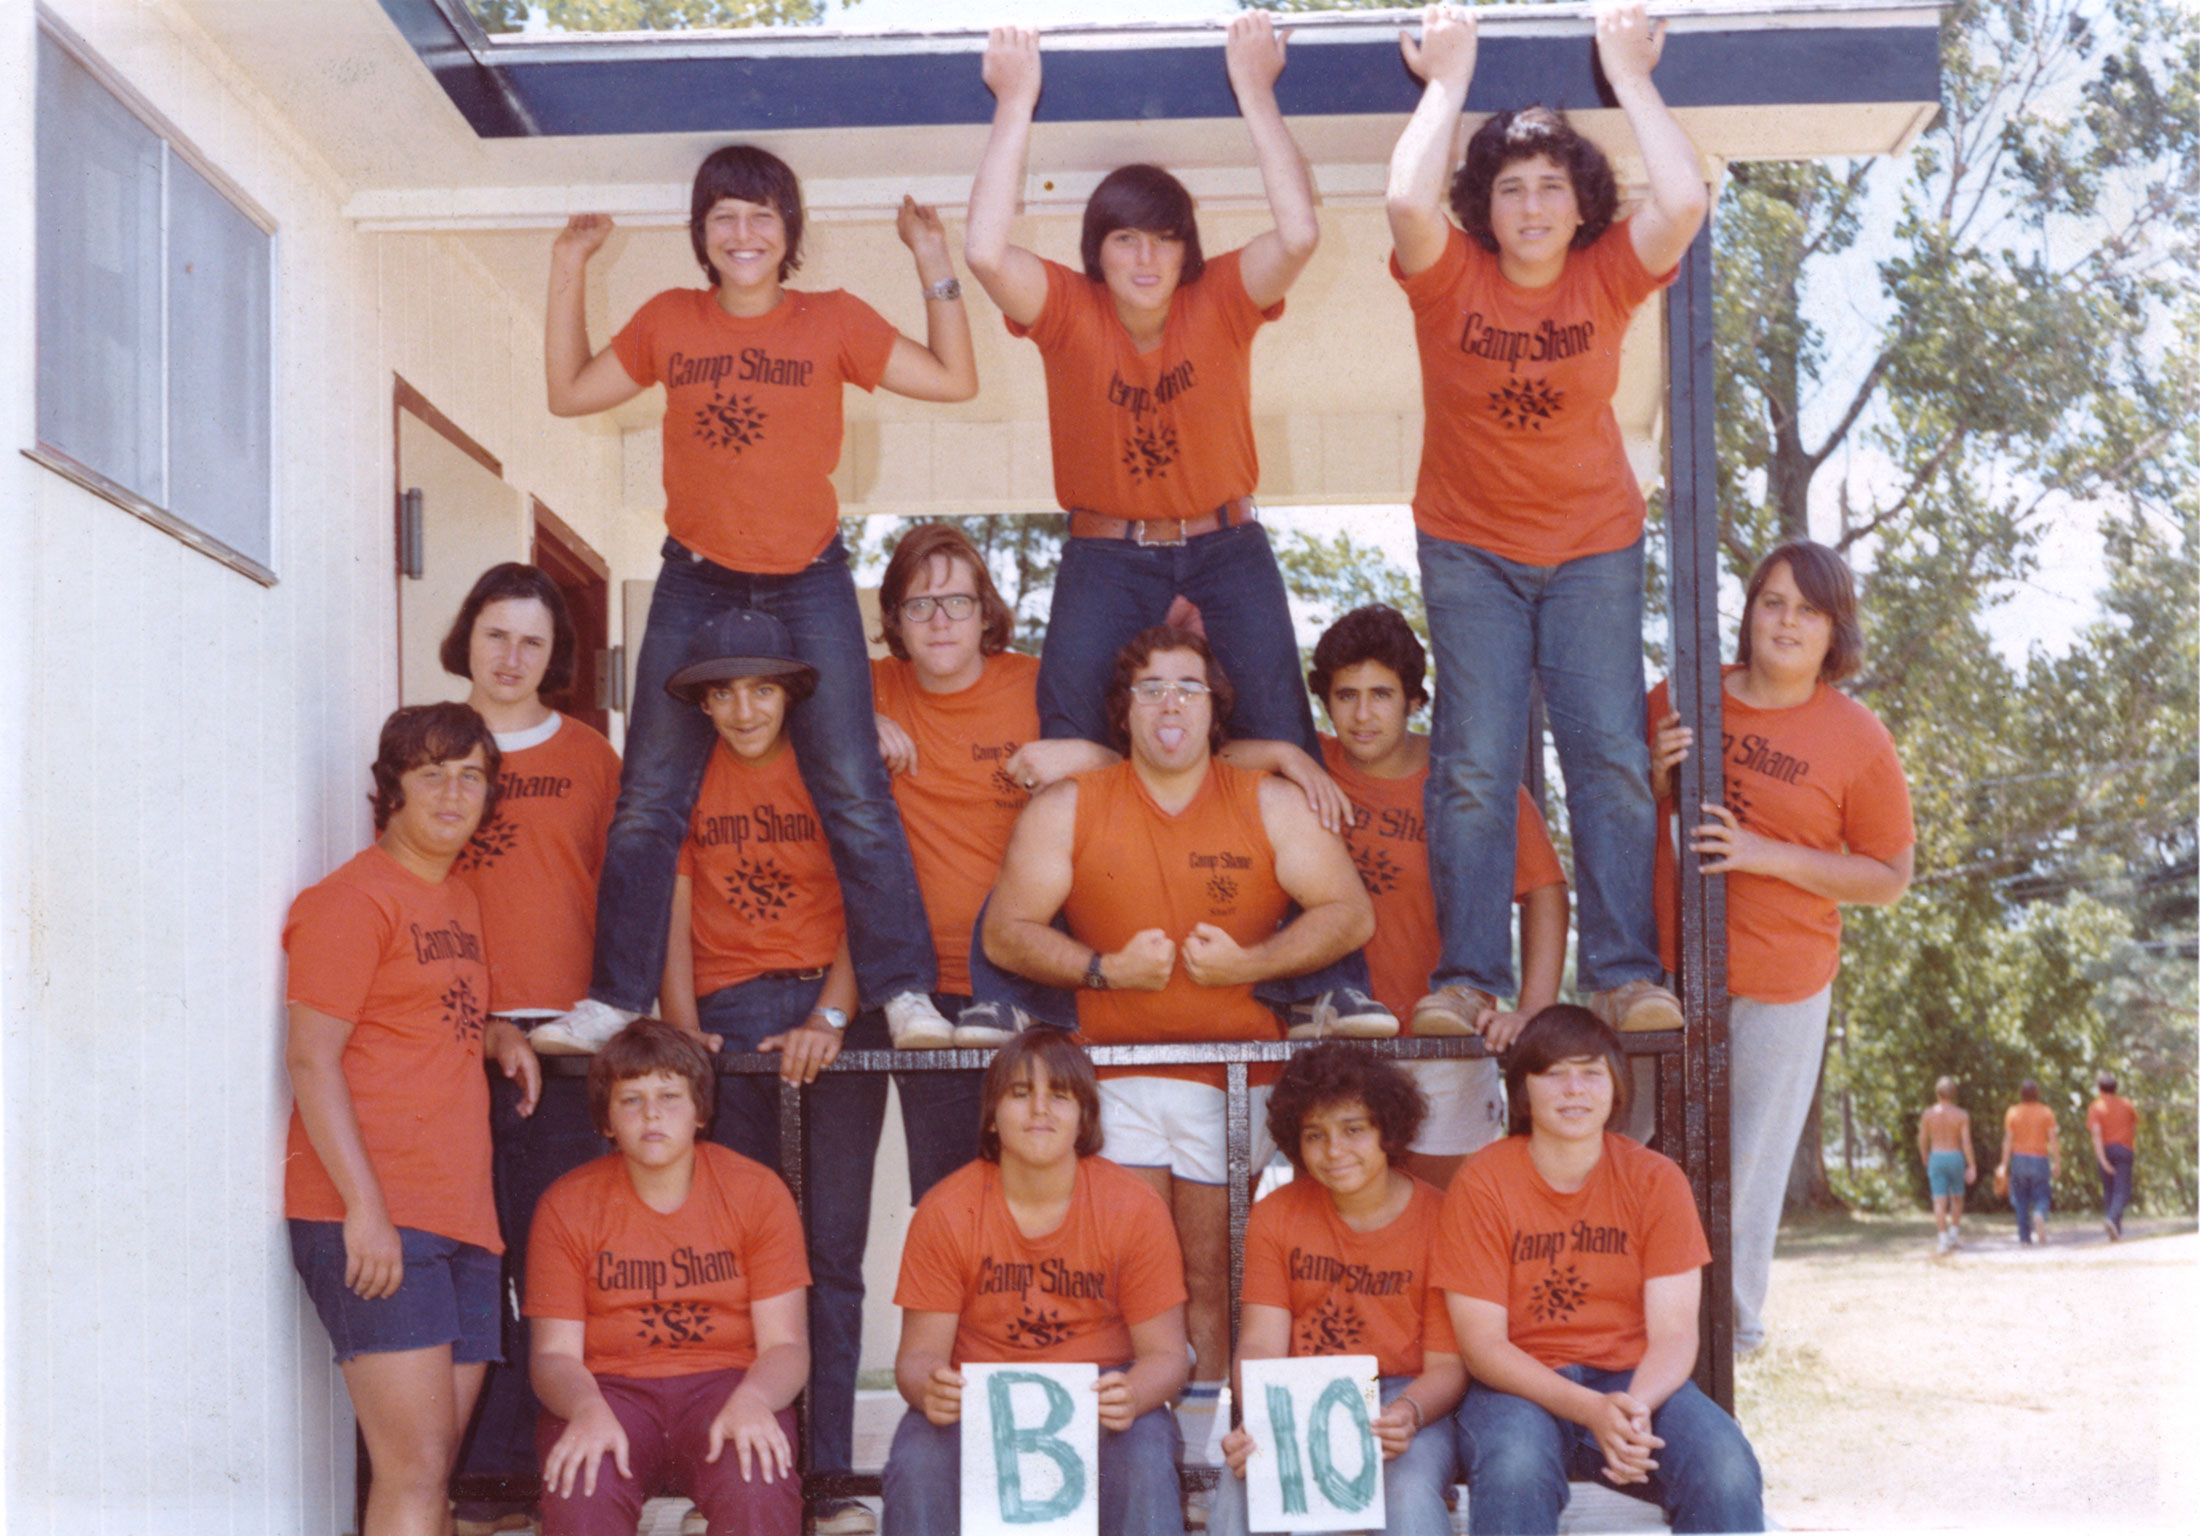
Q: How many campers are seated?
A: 4